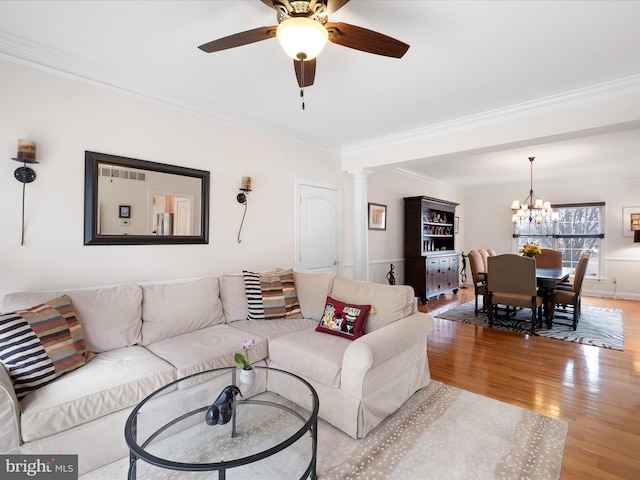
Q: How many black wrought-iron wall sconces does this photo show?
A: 2